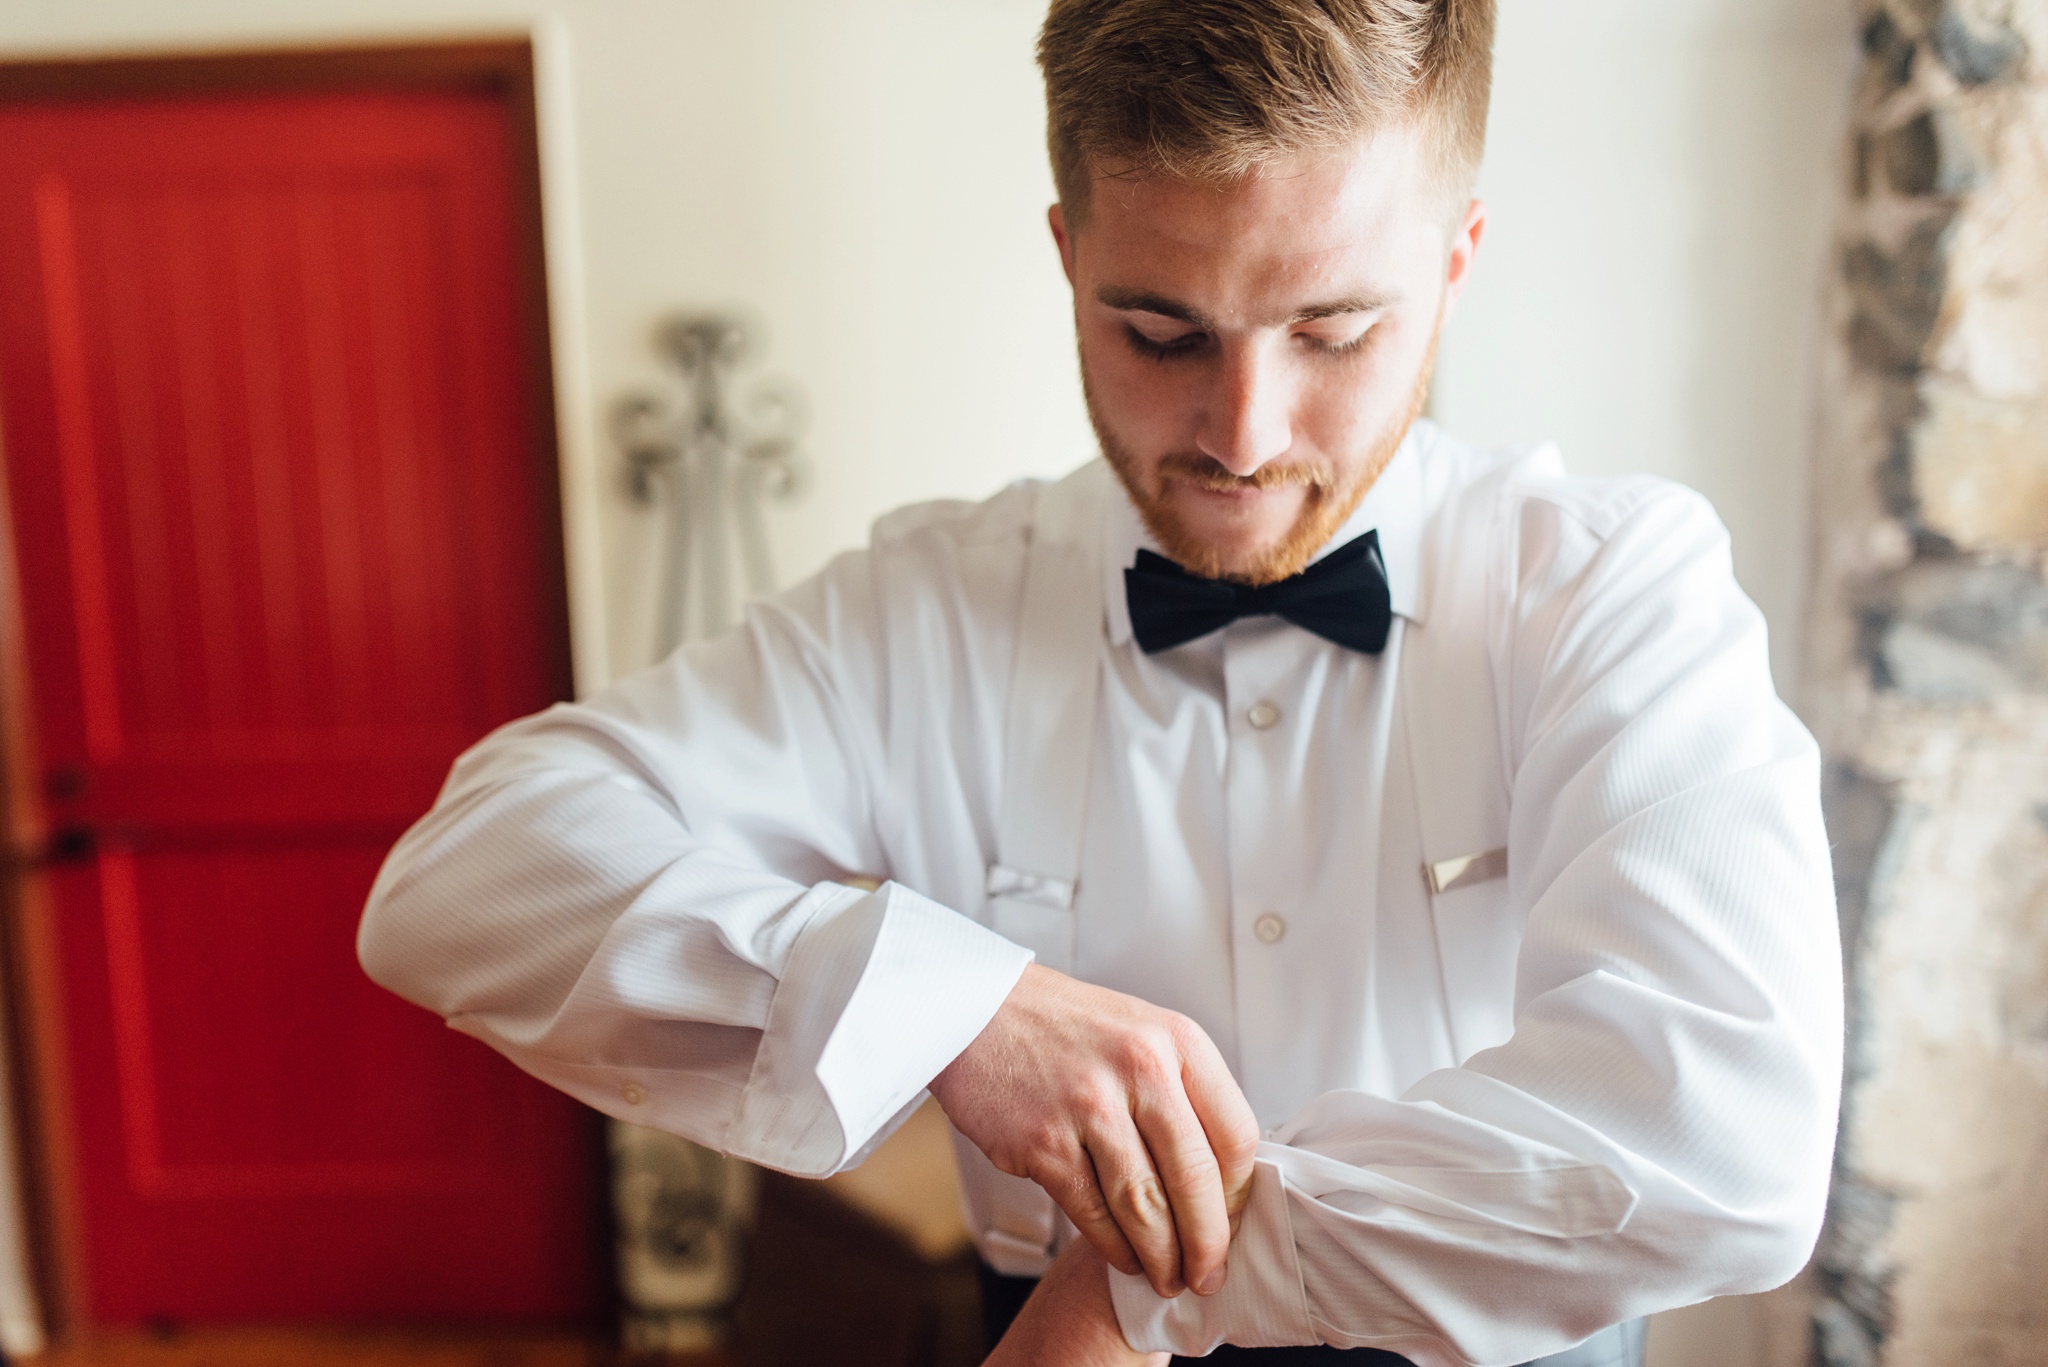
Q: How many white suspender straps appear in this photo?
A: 2